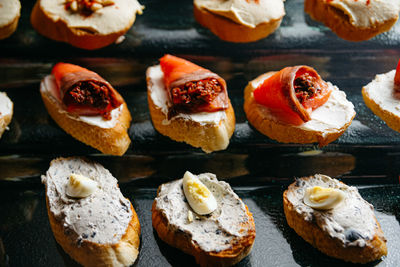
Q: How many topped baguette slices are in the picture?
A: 12